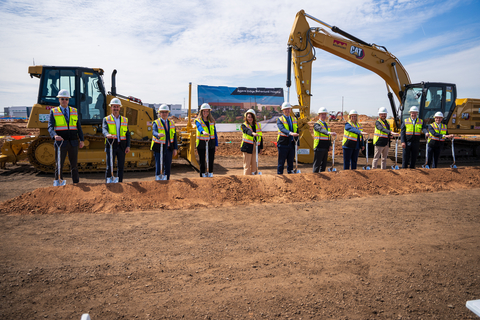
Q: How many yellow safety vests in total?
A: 11